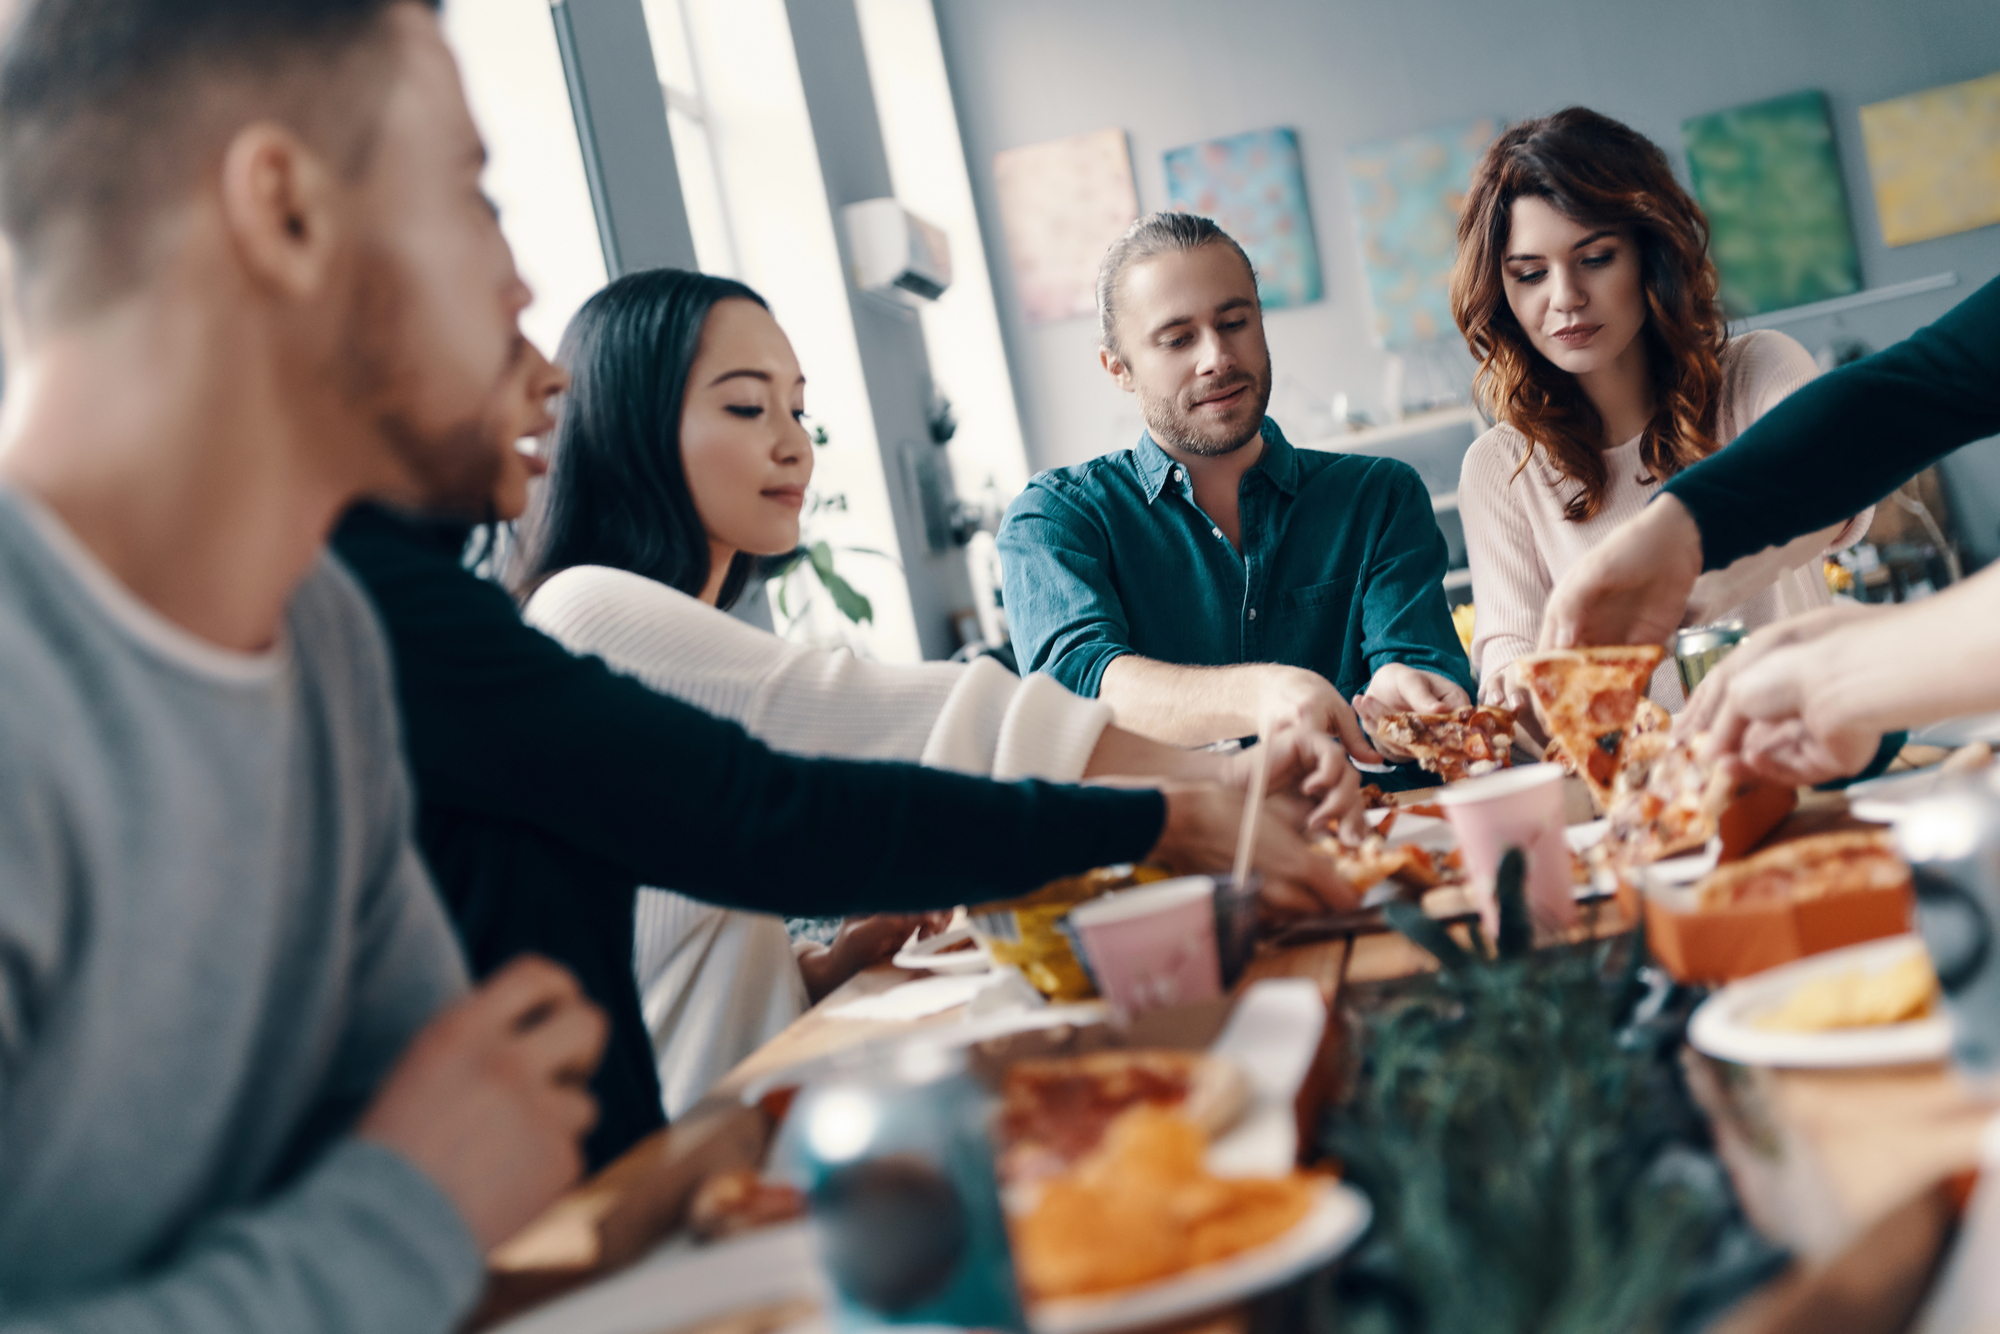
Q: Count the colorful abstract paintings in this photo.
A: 5